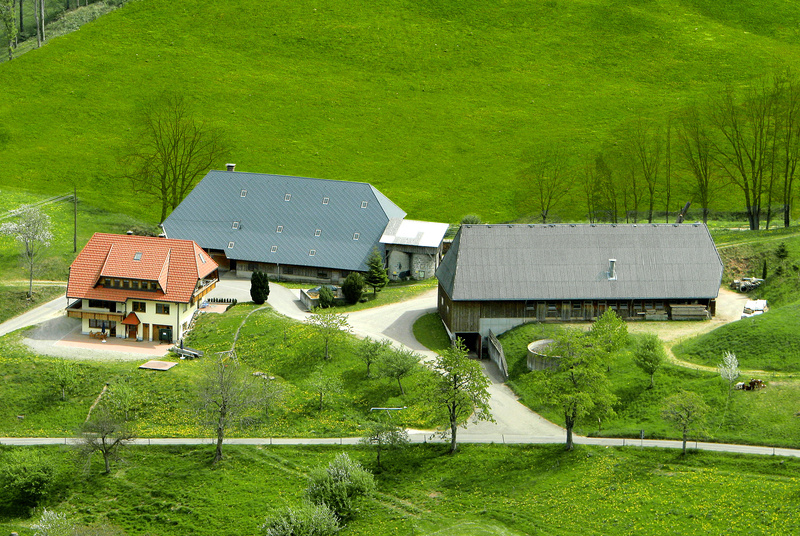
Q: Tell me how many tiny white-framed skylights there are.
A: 11